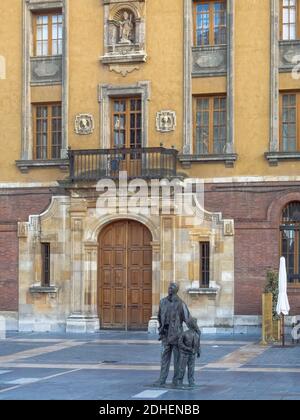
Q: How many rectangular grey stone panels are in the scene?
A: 3